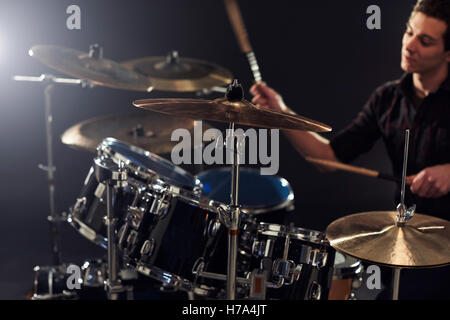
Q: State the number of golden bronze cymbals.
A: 5